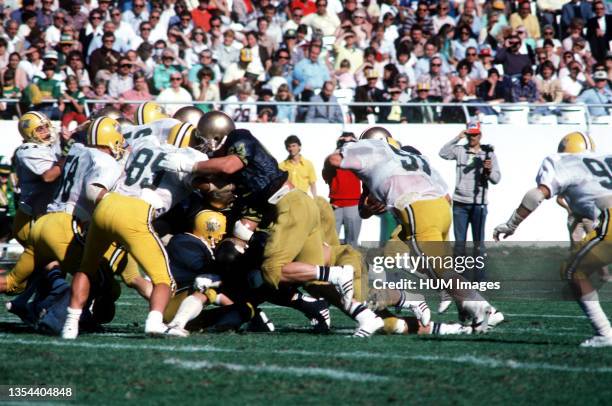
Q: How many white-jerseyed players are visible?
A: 6